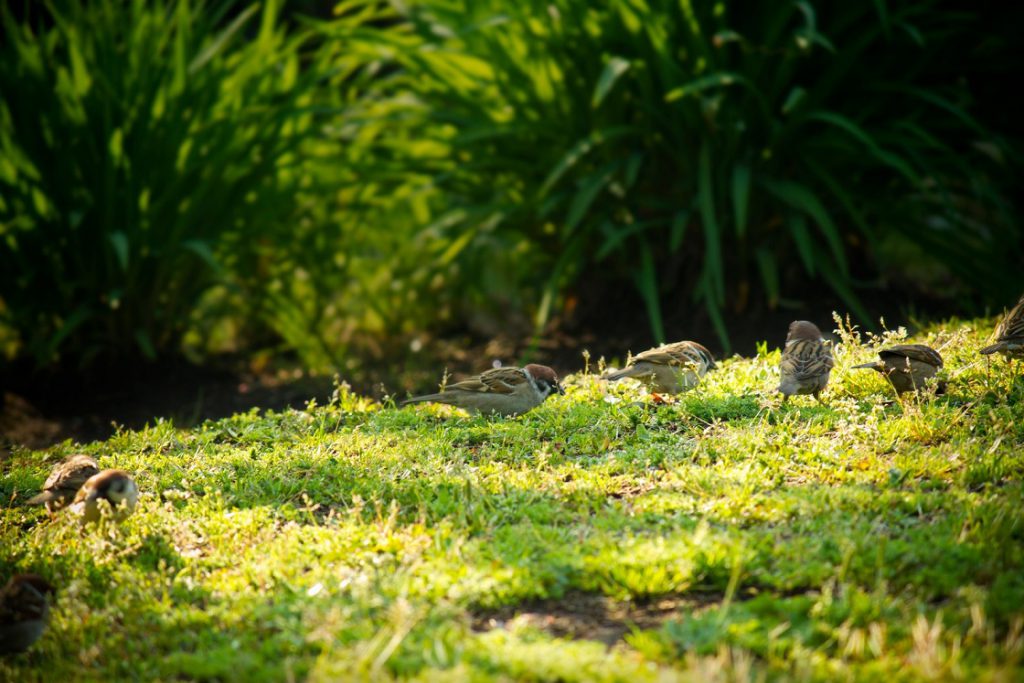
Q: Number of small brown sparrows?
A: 8